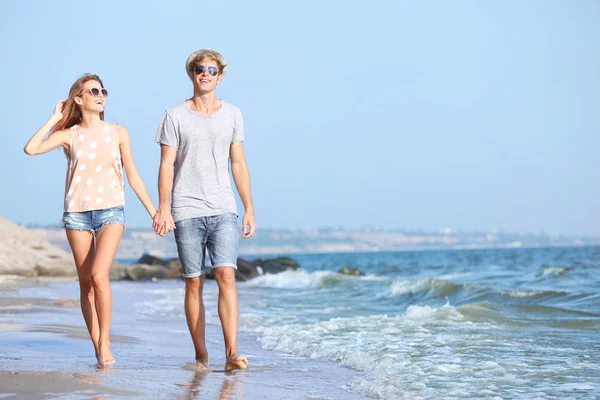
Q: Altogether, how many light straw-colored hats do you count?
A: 1